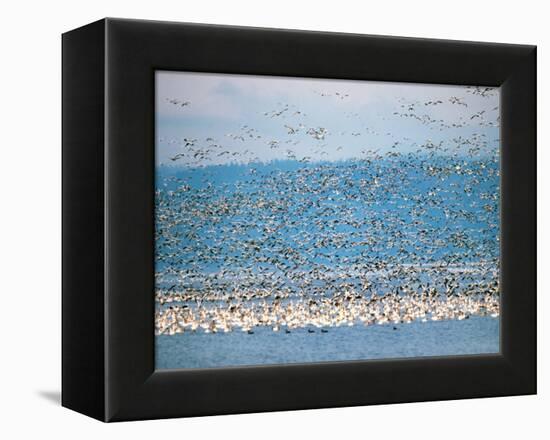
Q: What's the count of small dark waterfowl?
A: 5